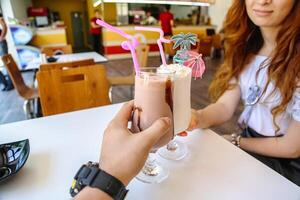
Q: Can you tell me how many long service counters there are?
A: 1